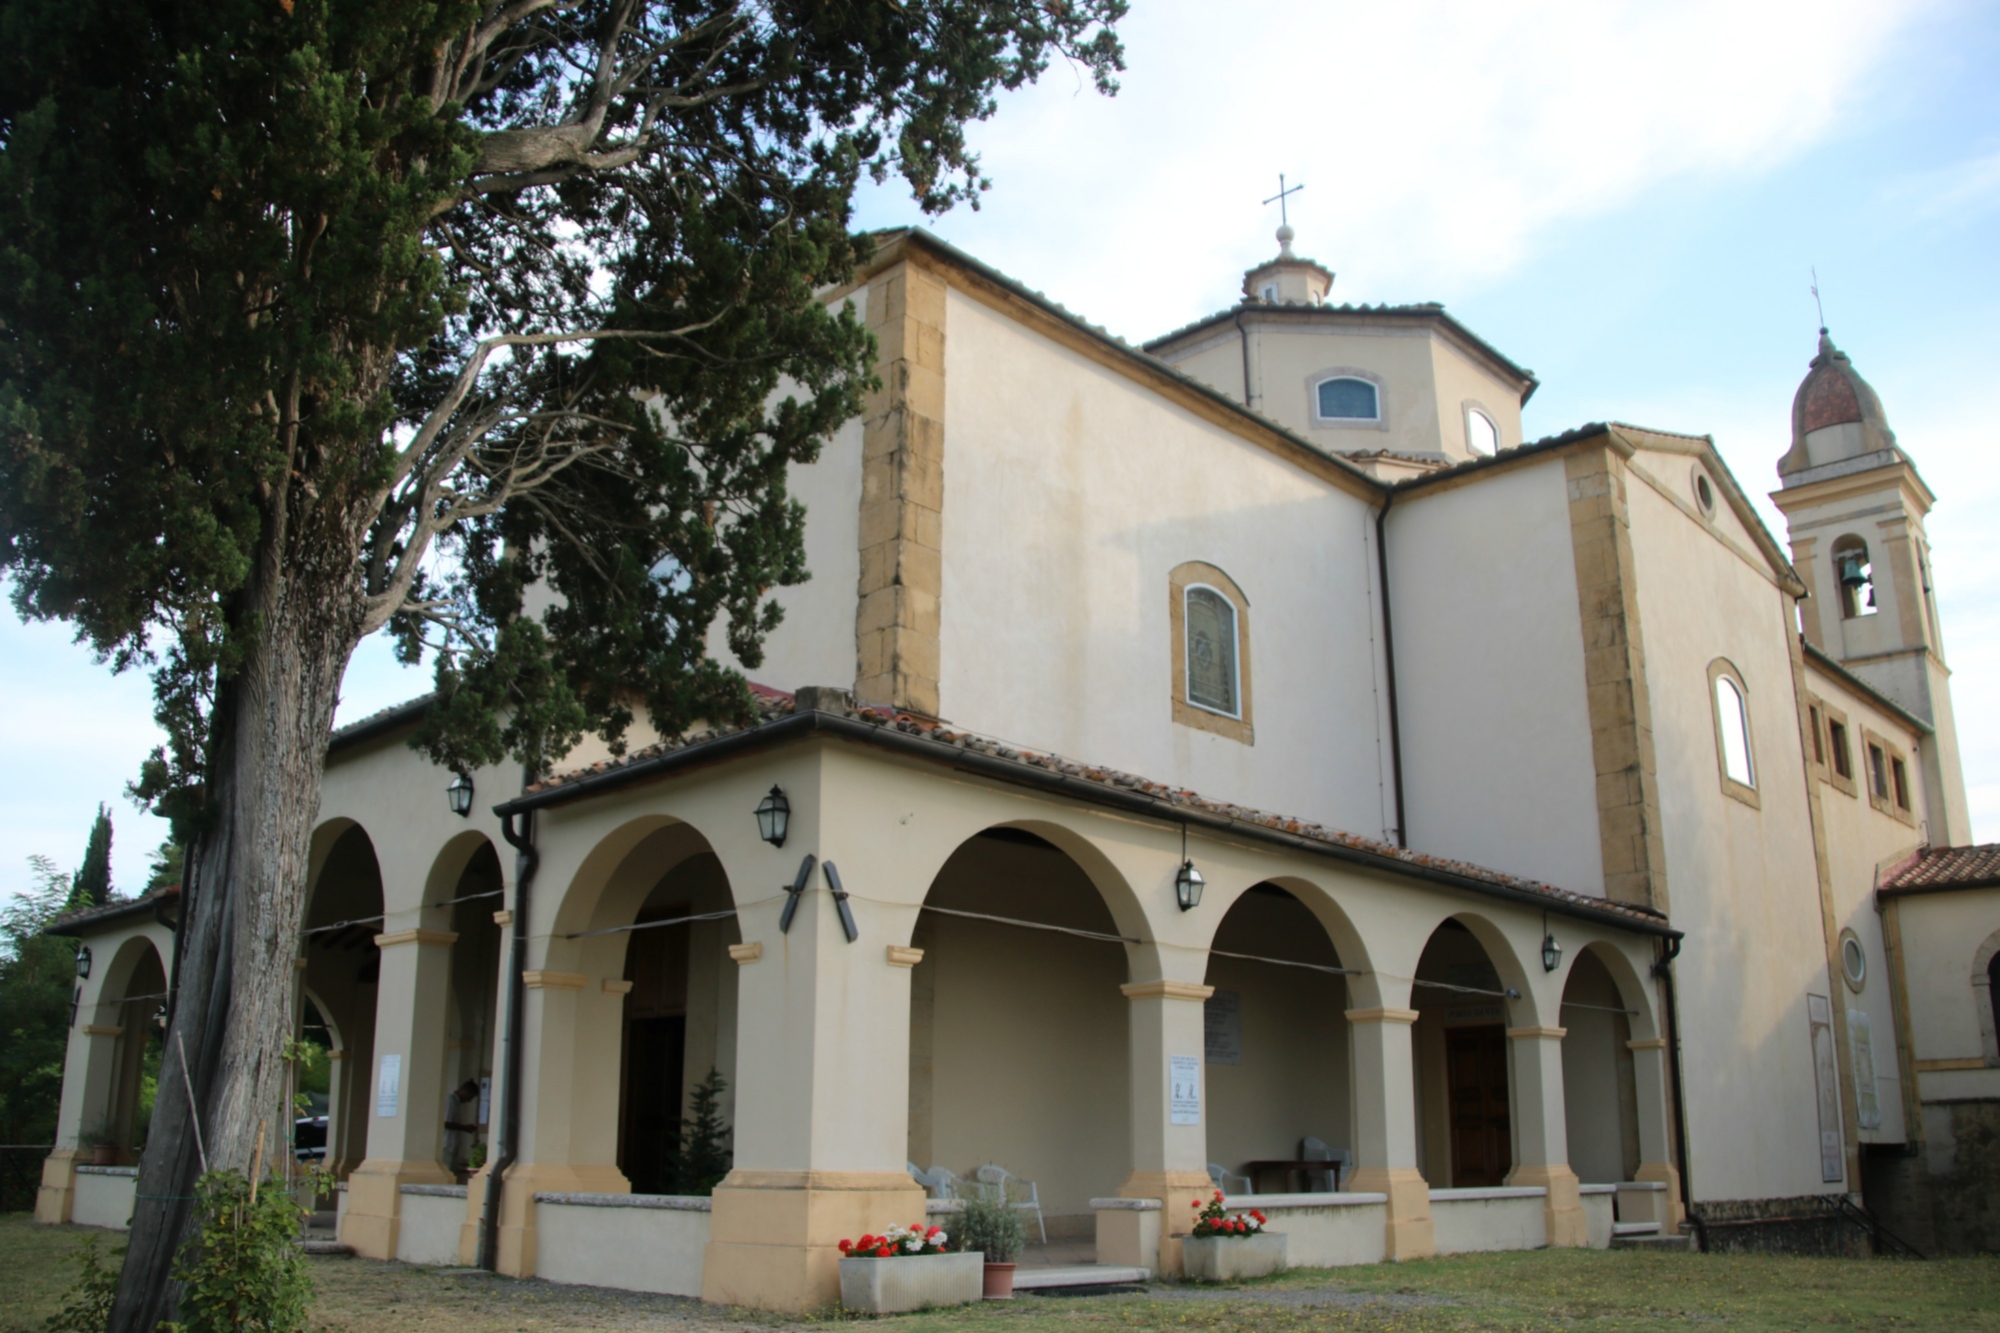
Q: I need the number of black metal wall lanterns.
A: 5